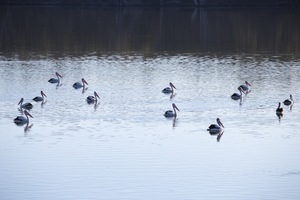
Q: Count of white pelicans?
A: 13